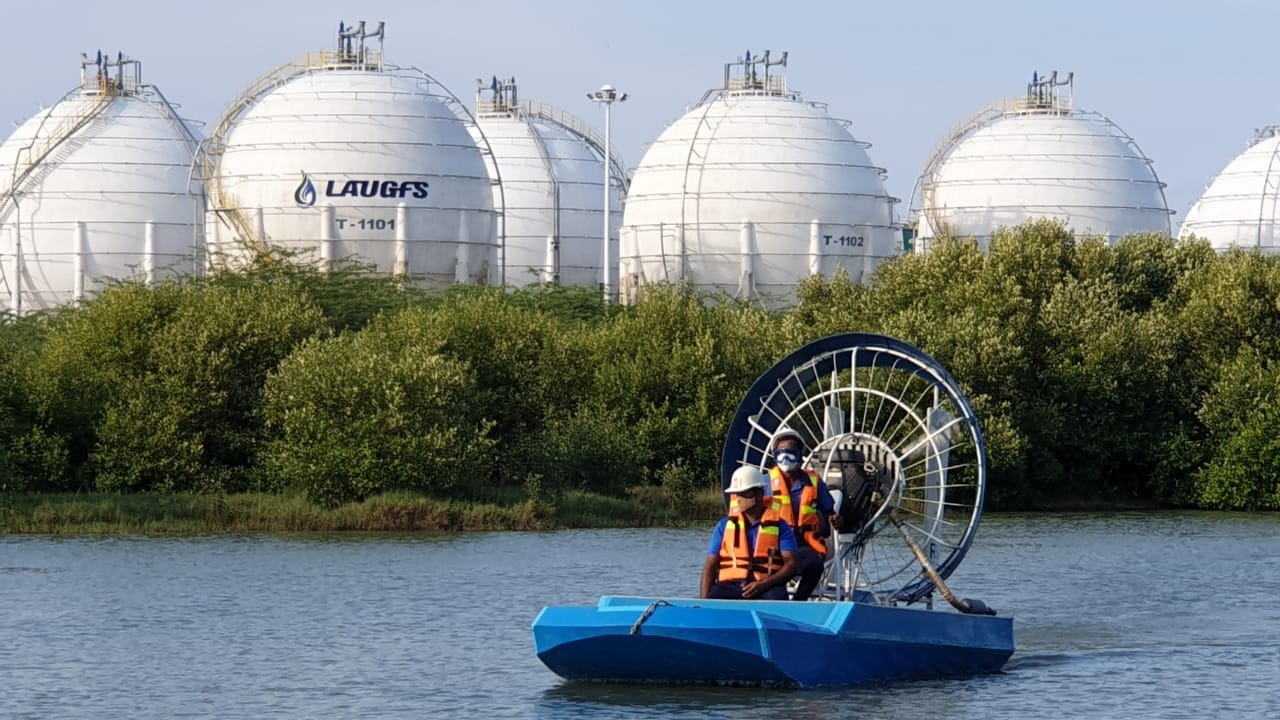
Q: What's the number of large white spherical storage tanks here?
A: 6